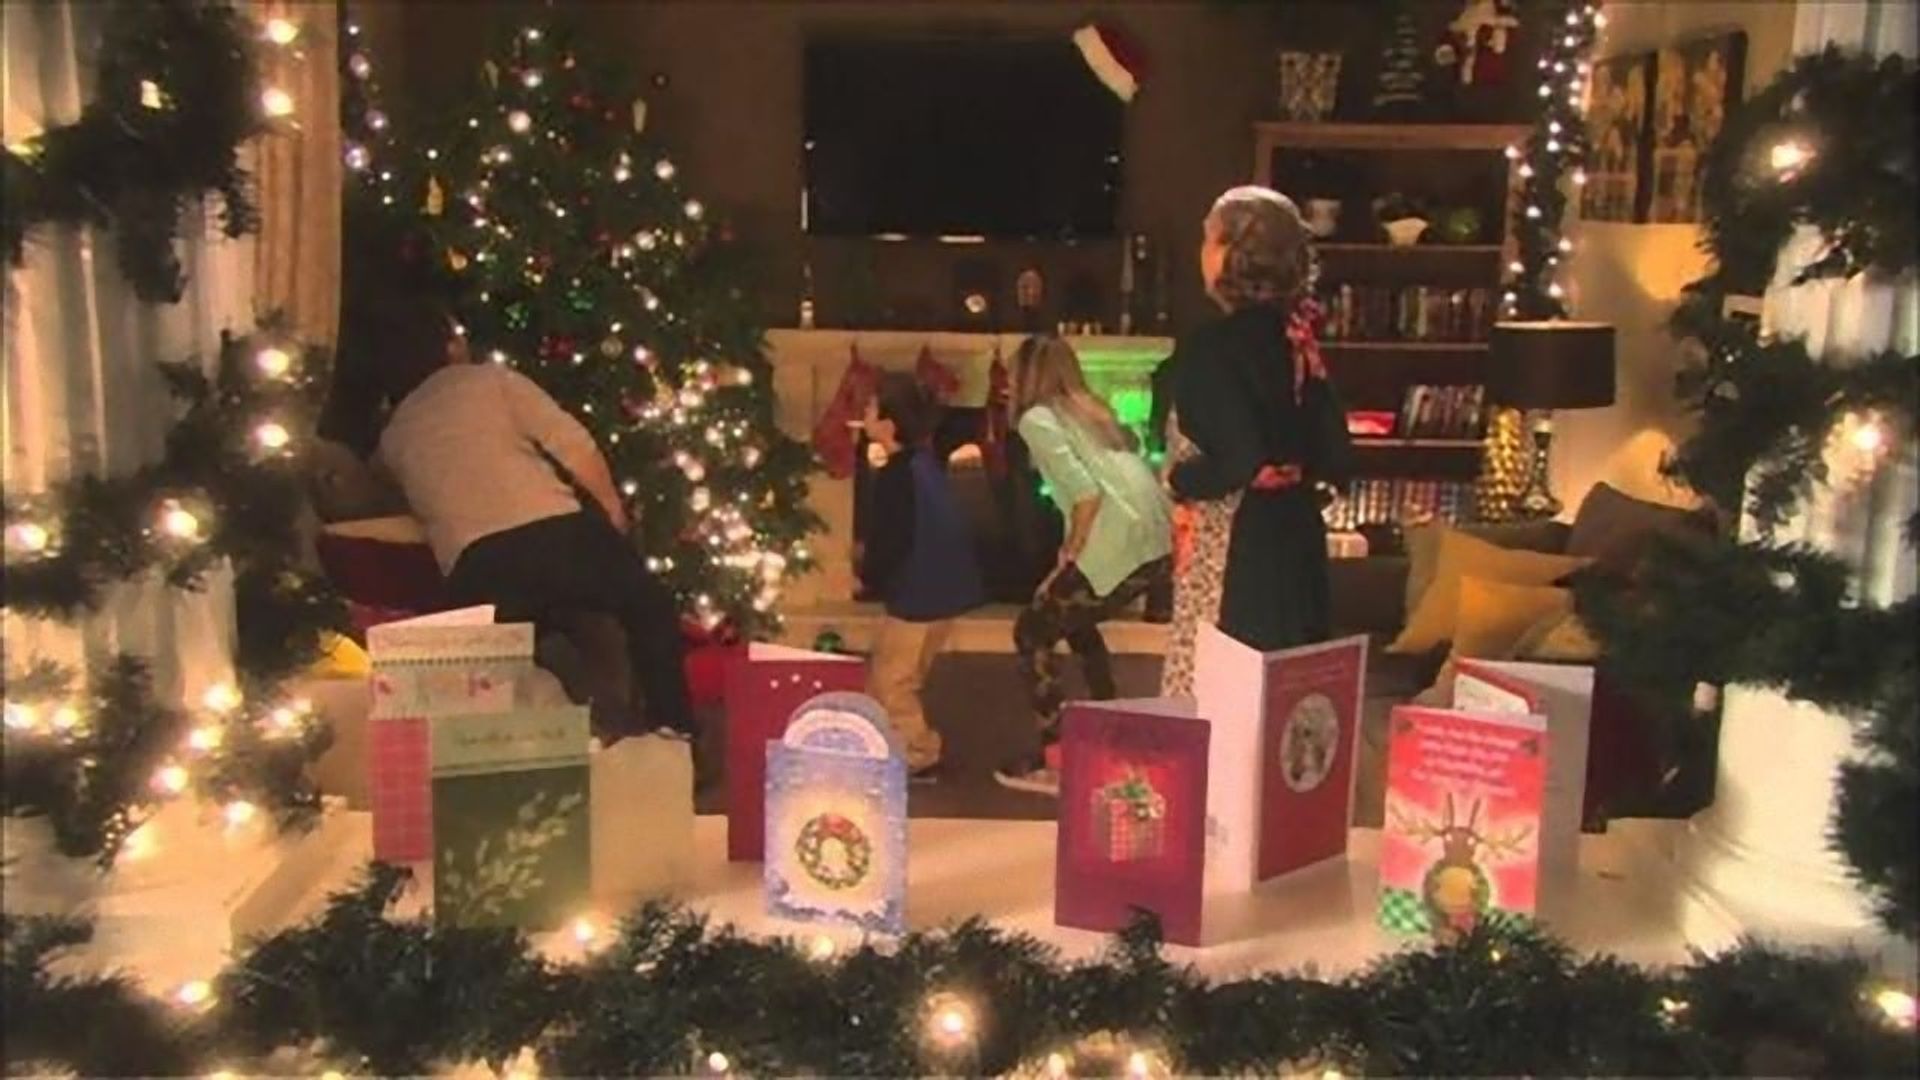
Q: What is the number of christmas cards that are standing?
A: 8